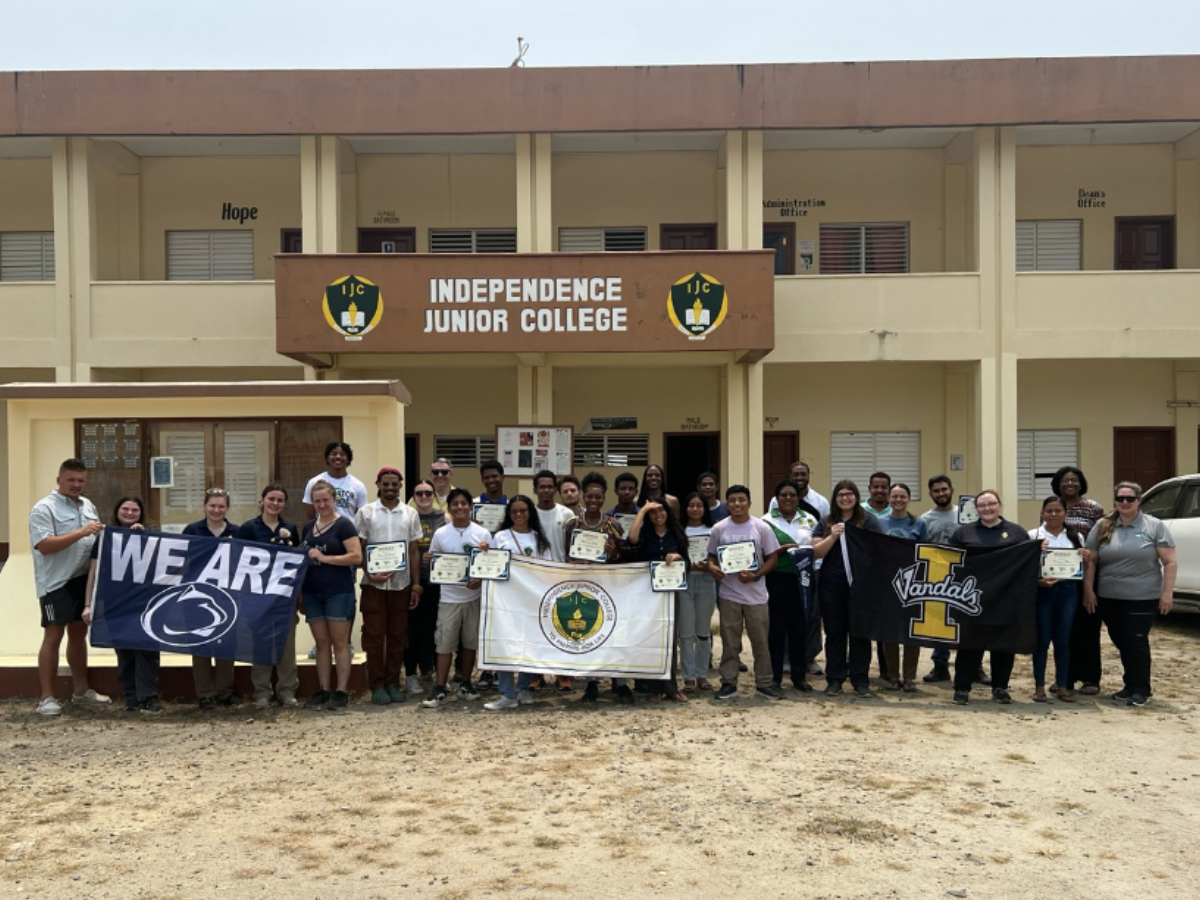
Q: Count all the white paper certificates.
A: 11